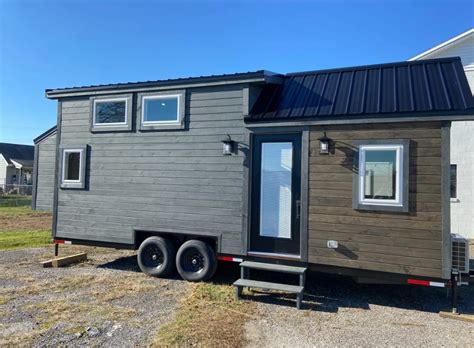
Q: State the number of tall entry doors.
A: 1